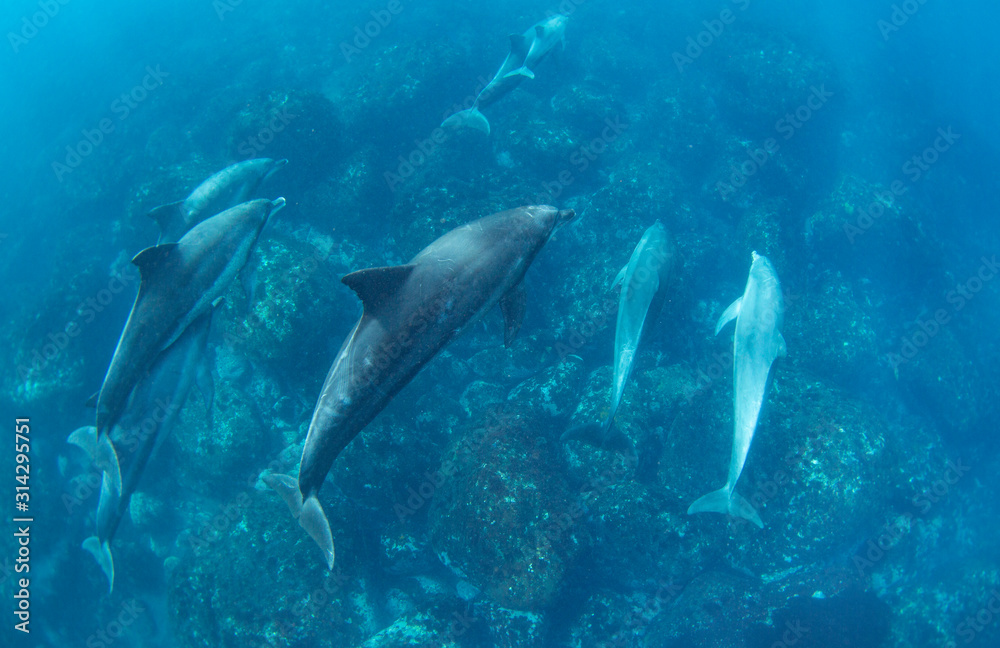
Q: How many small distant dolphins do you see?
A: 2